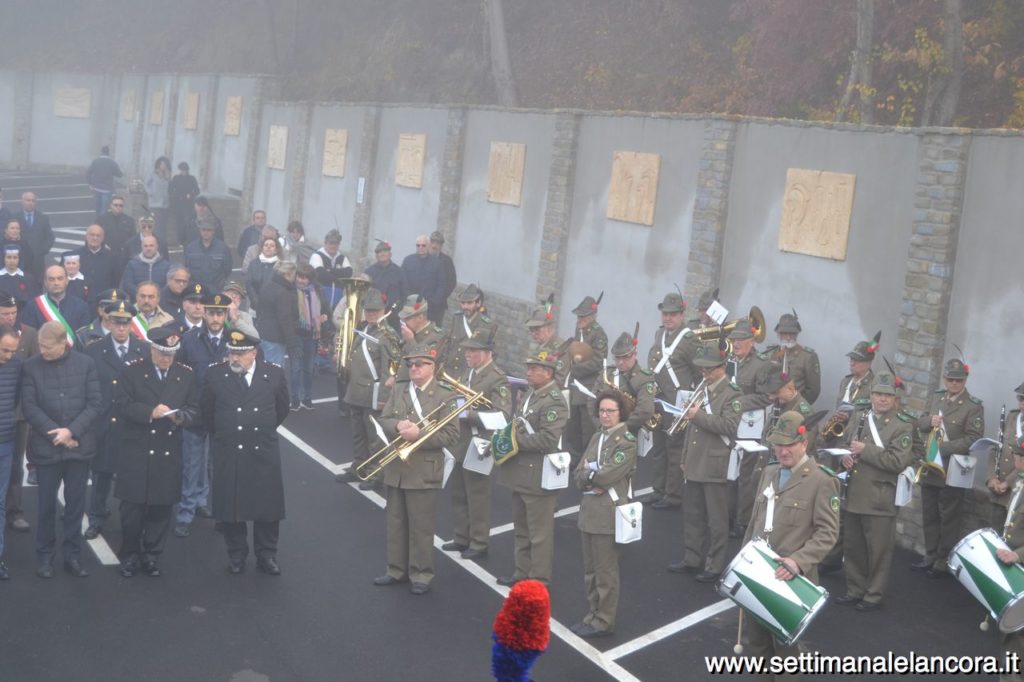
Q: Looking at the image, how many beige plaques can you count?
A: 11